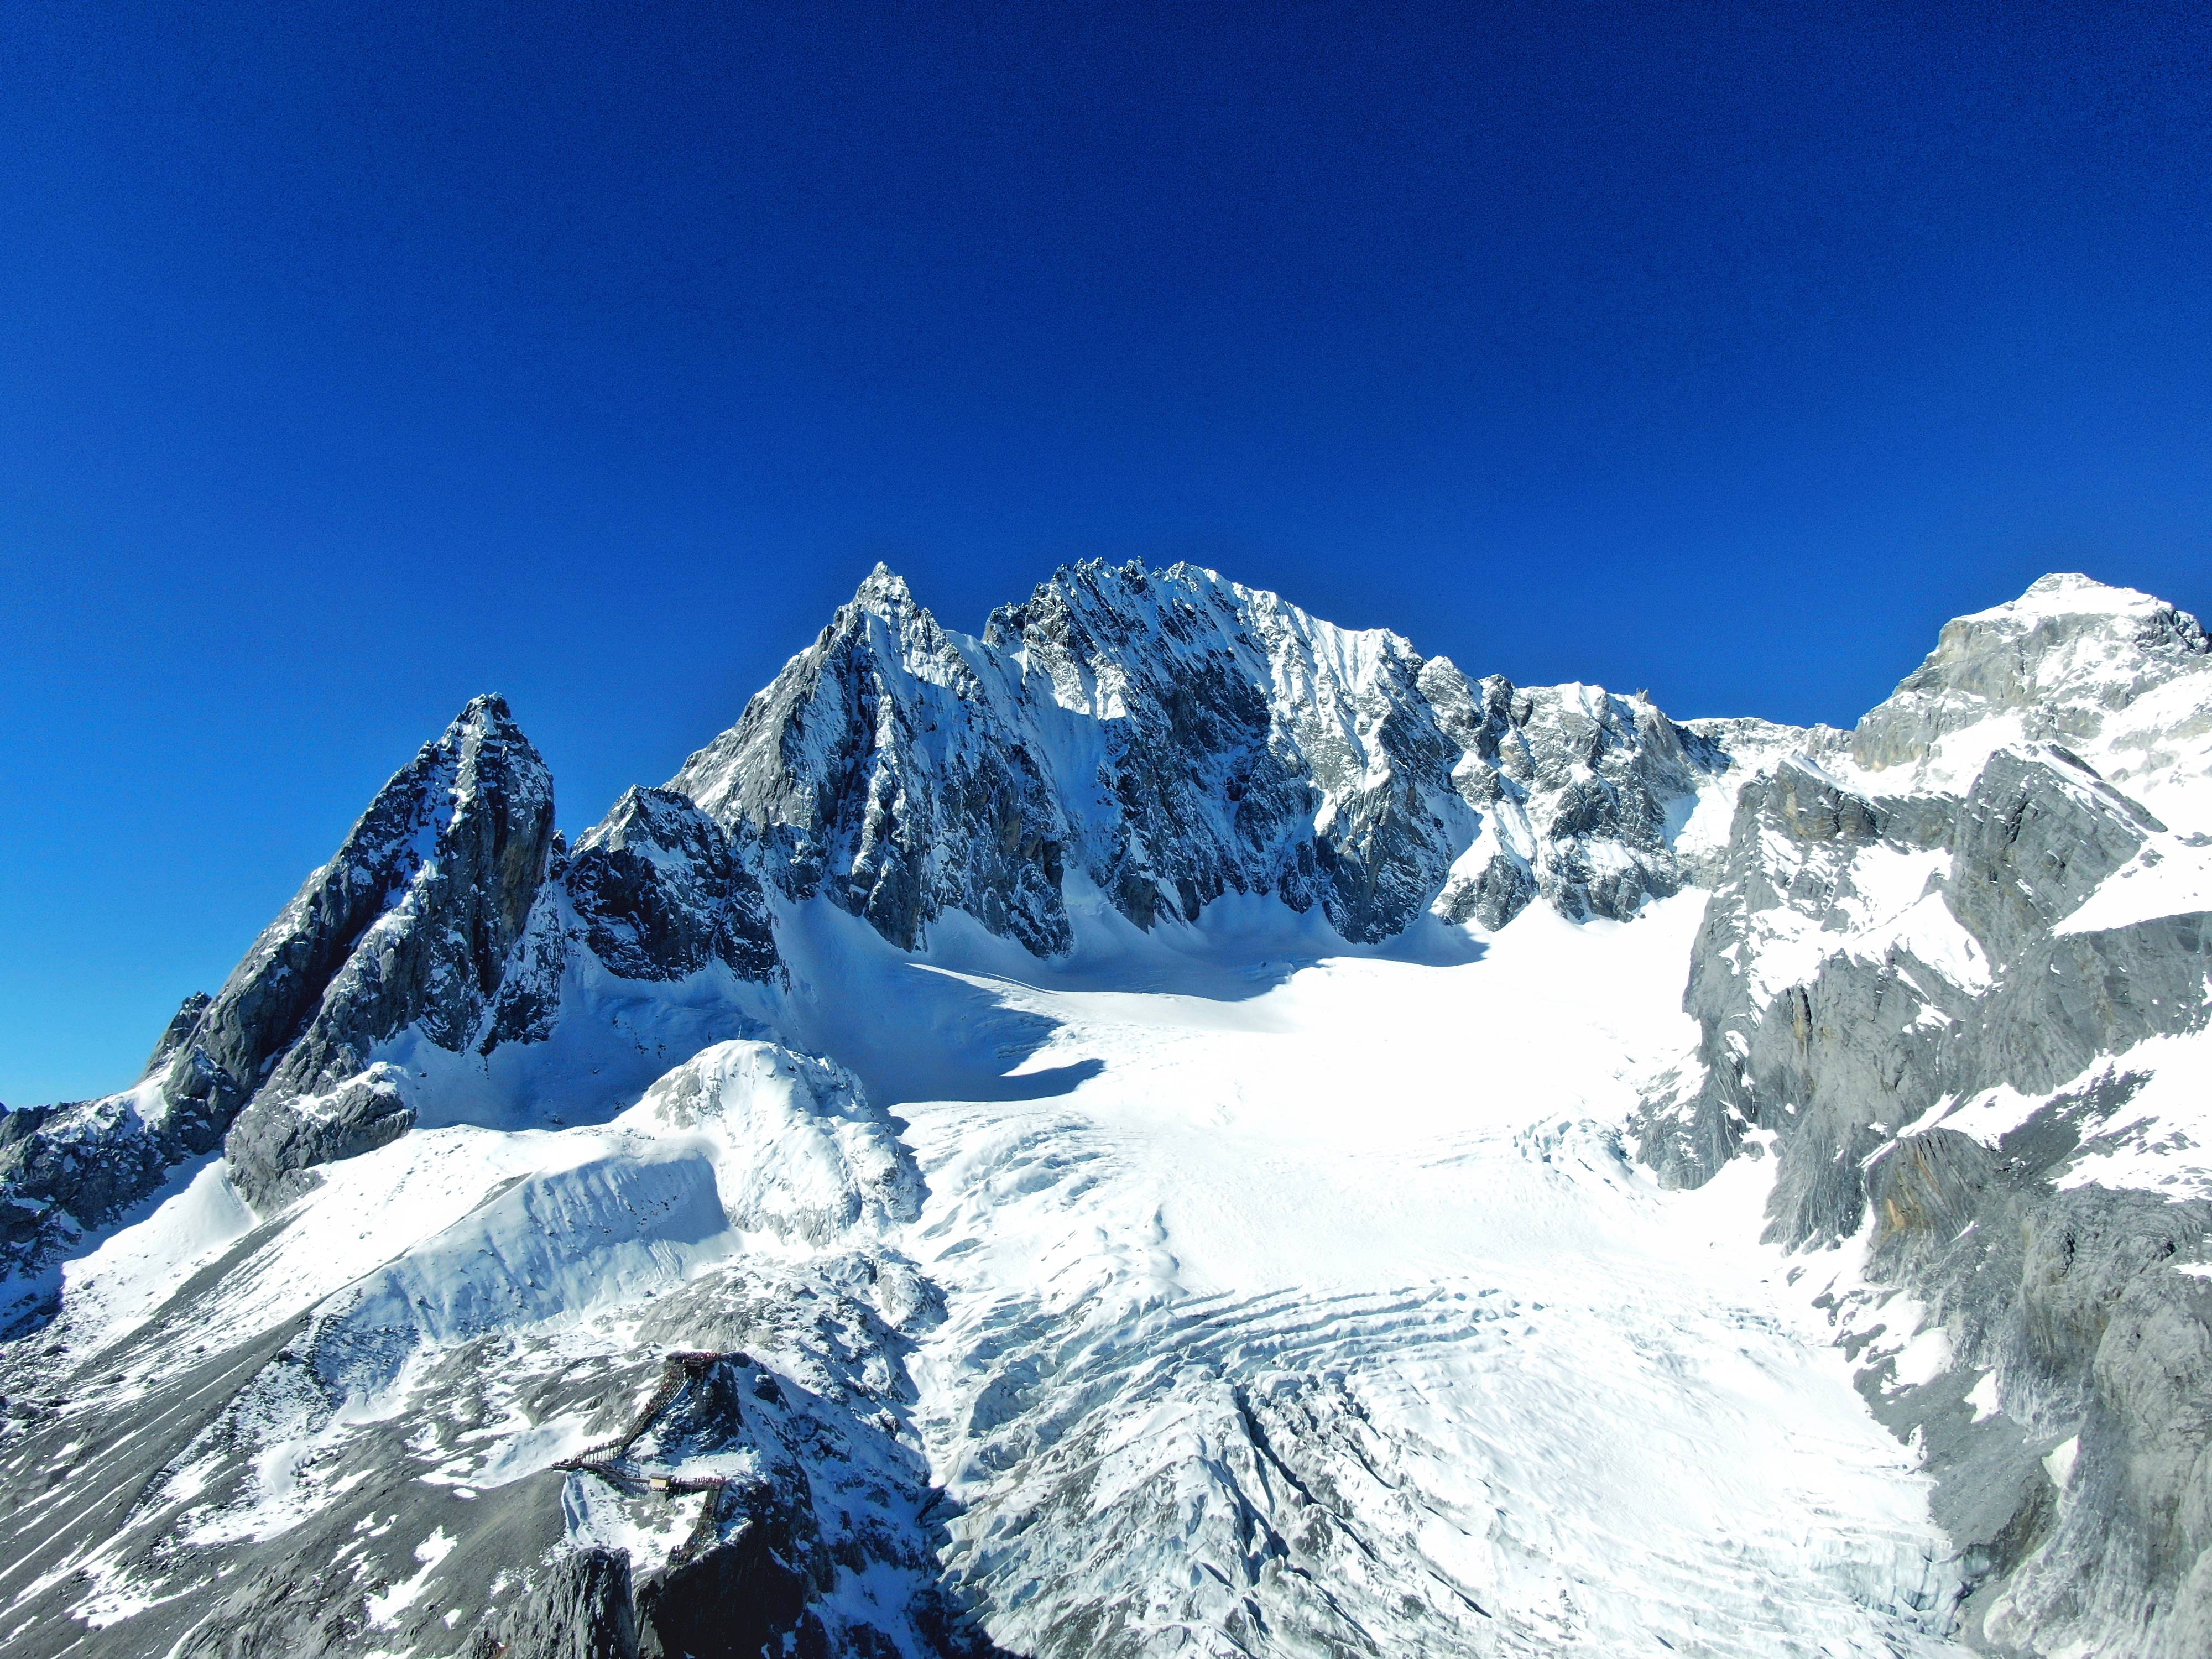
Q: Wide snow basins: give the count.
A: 1